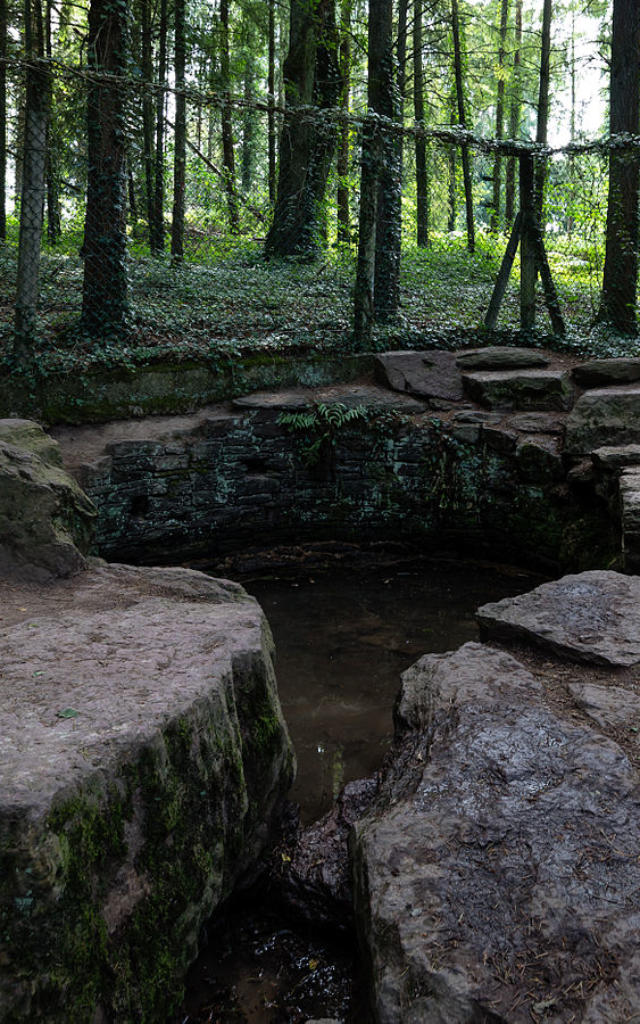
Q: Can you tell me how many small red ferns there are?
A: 0